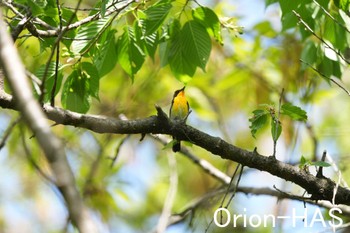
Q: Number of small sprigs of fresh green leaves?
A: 2